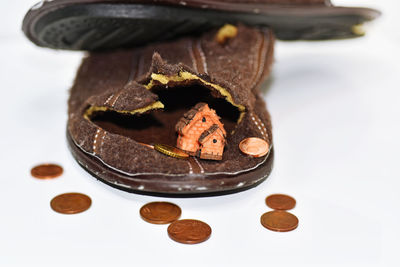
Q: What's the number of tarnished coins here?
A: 6